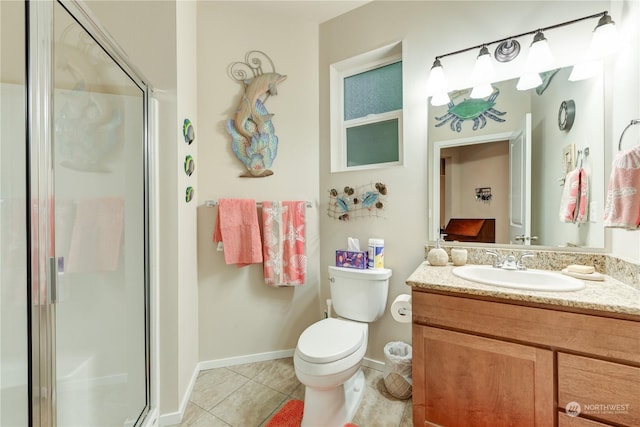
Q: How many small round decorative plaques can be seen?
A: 3